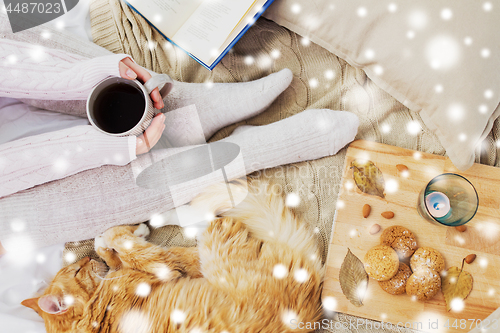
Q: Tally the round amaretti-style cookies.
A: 5